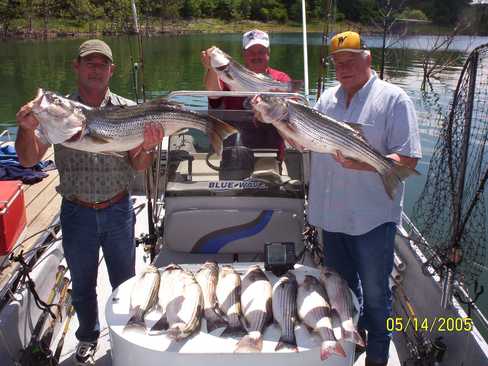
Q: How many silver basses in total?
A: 12